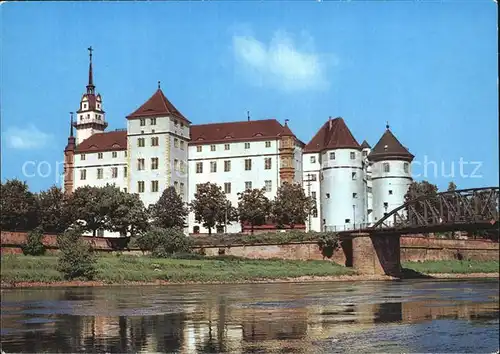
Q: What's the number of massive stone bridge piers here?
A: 1